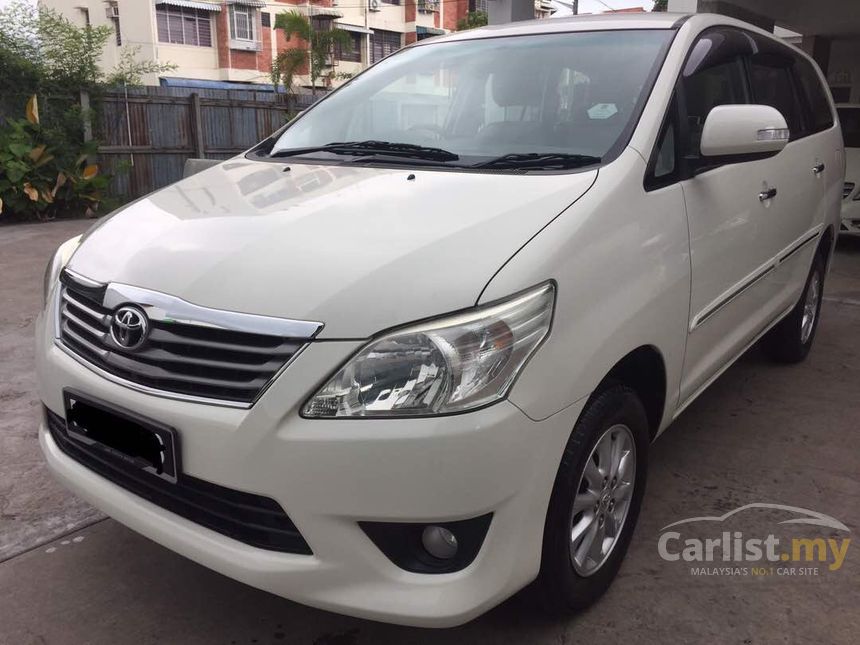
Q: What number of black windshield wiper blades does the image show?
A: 2